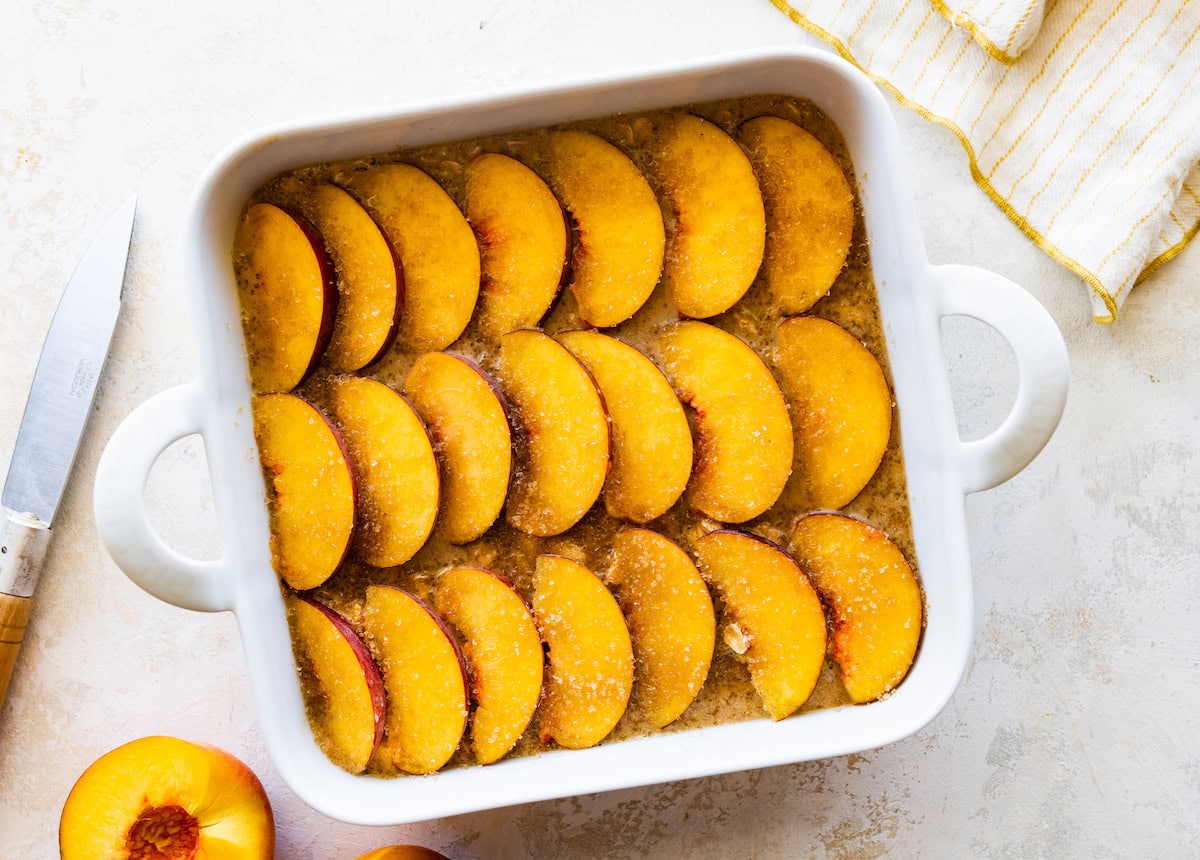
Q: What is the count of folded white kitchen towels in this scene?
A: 1